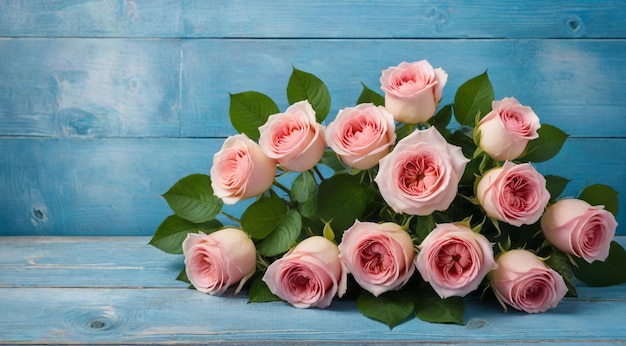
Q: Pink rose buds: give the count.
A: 13